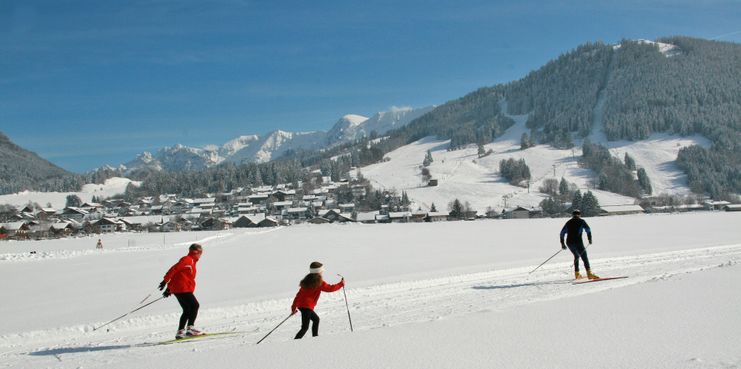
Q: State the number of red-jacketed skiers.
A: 2